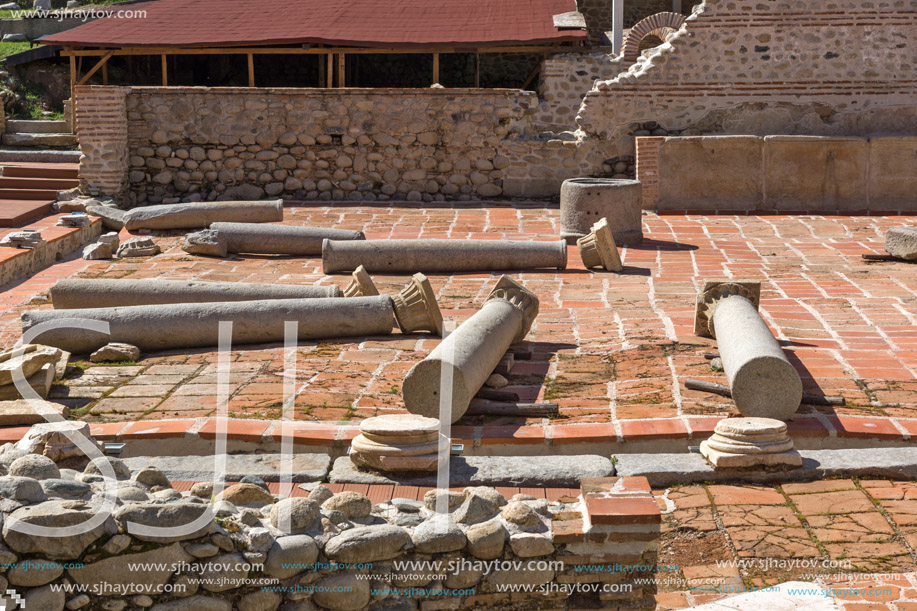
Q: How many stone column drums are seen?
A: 7